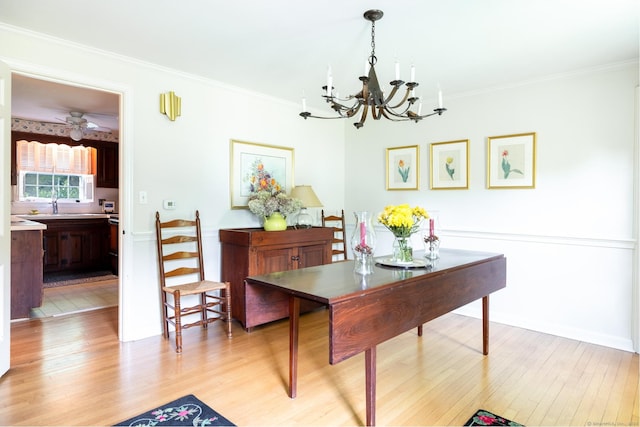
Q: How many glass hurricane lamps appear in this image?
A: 2